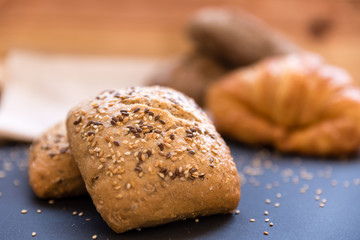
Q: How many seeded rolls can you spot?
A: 2